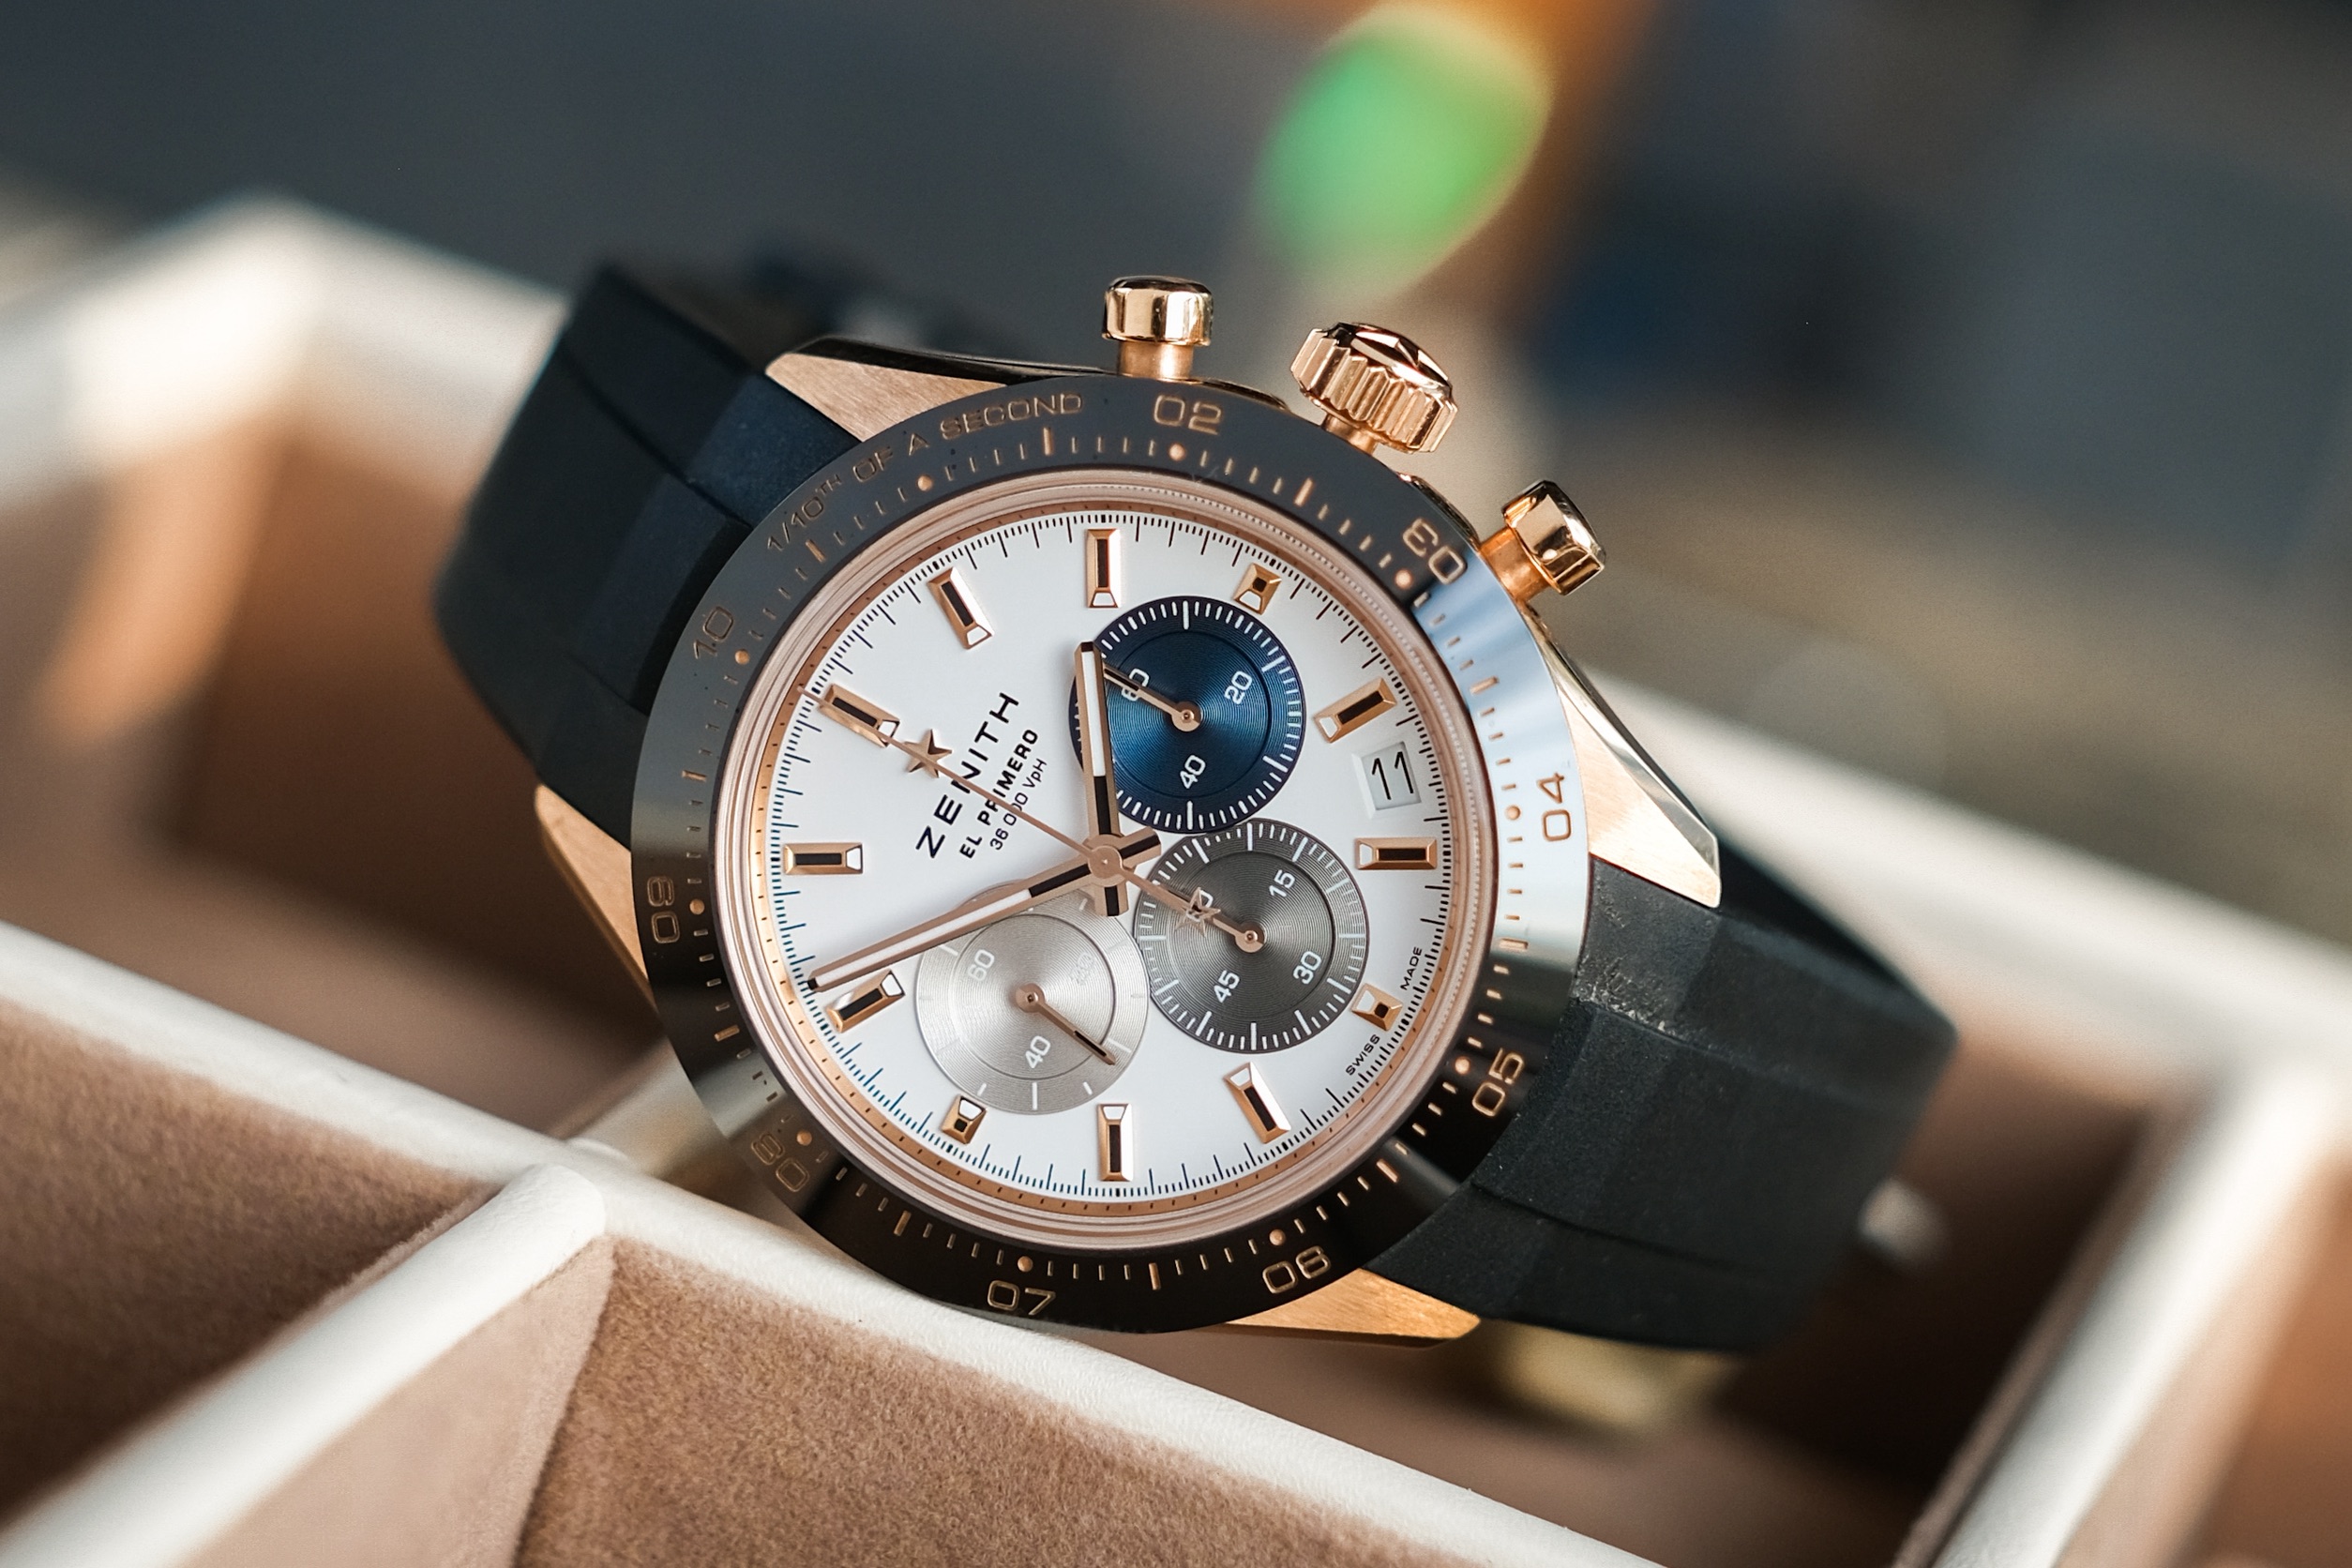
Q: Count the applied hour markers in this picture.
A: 12